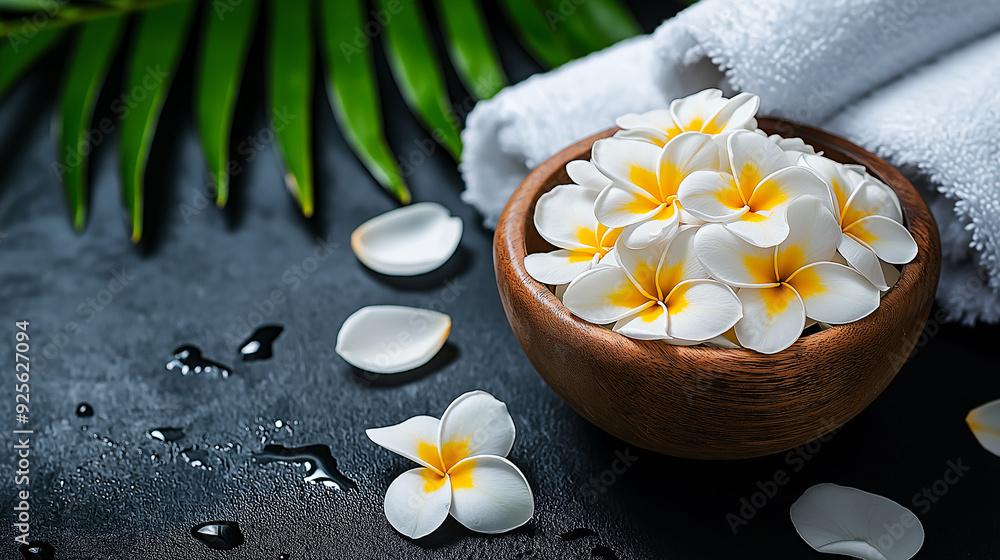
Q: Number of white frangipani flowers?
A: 8